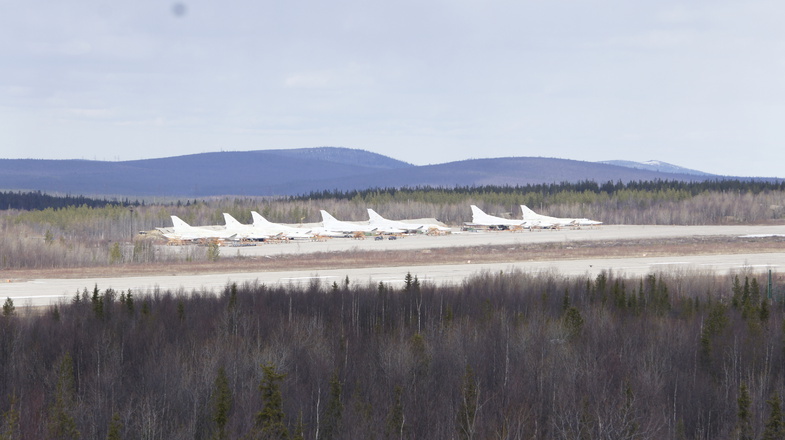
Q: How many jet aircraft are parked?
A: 7